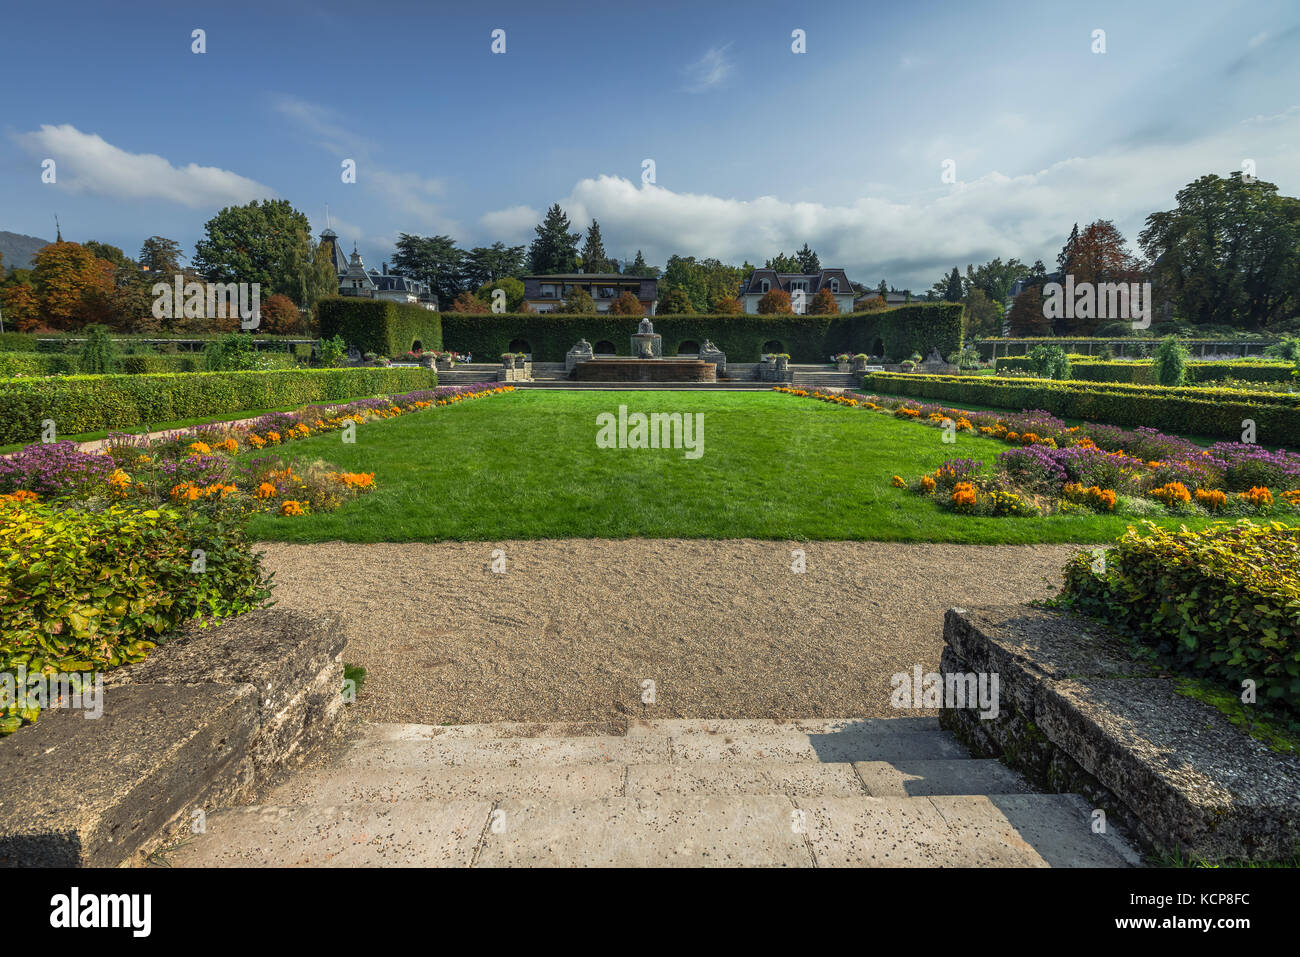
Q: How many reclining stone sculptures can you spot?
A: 2